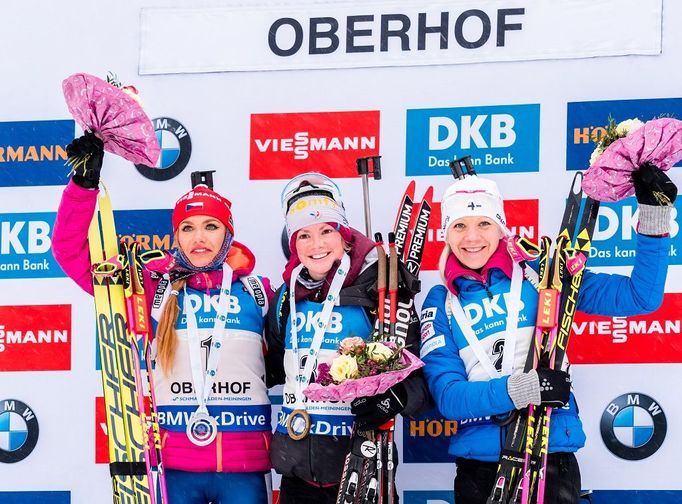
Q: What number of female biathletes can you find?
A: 3